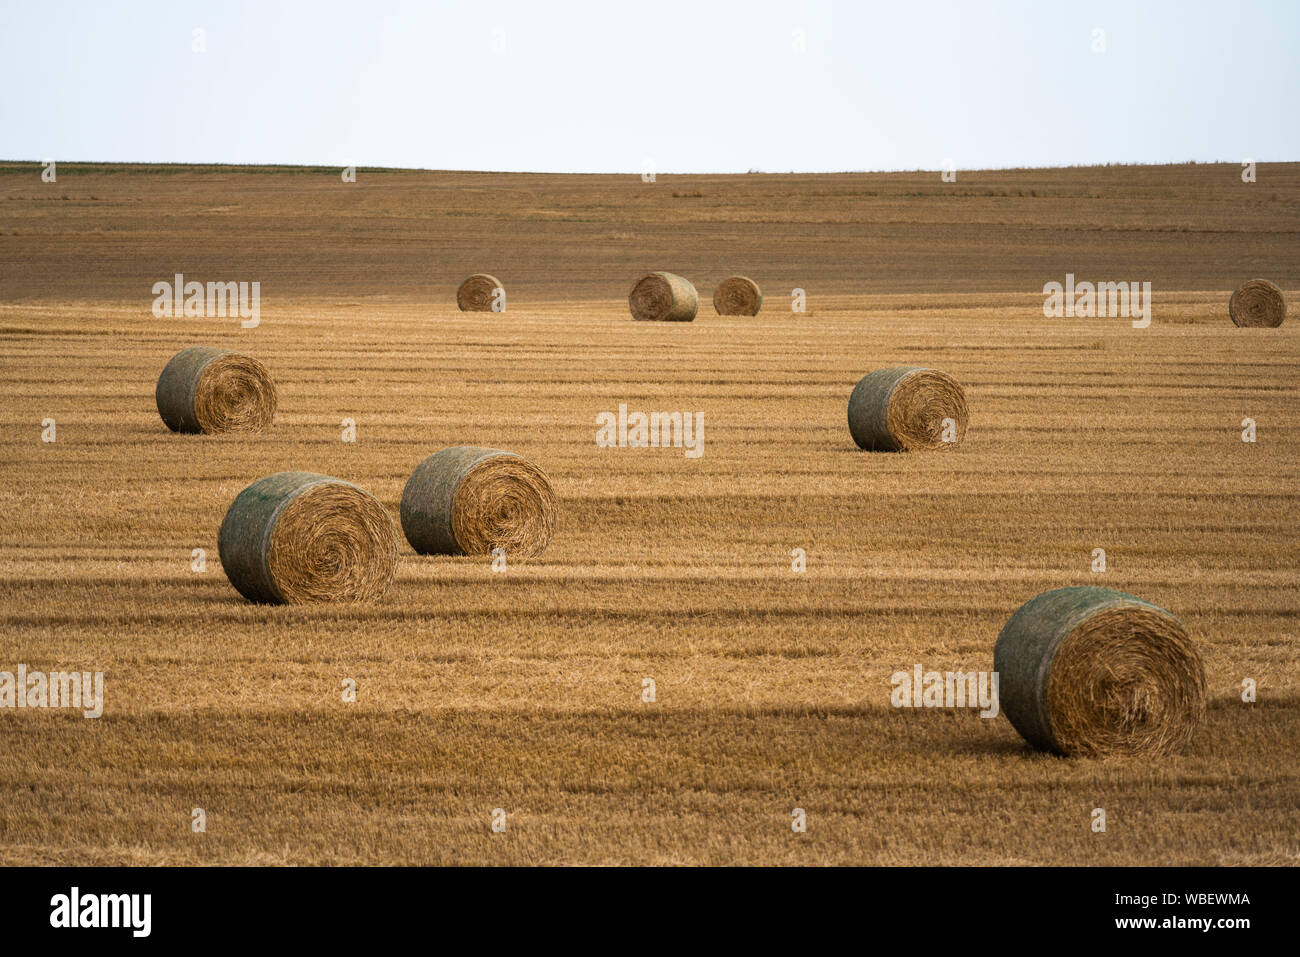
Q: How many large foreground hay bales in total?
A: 5